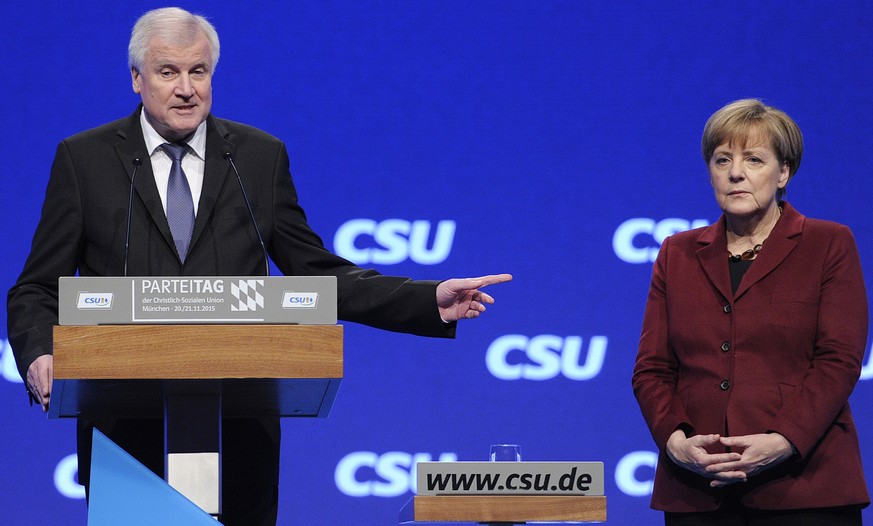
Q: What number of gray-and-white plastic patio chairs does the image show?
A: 0